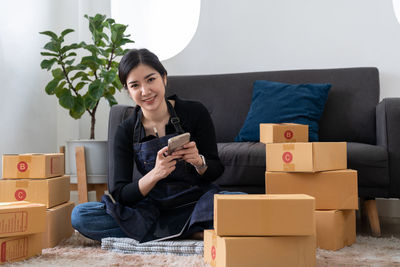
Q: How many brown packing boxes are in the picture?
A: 11